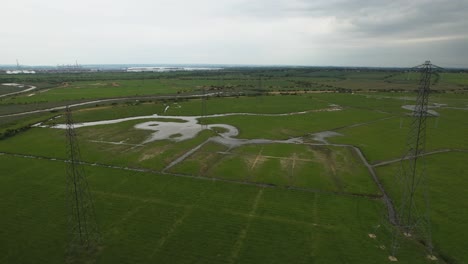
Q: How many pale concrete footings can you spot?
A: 4